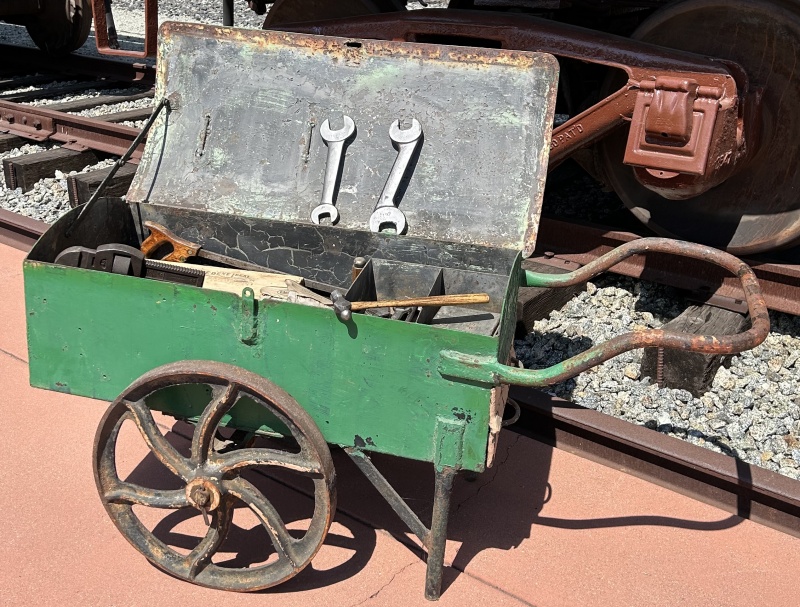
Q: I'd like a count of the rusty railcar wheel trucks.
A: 1